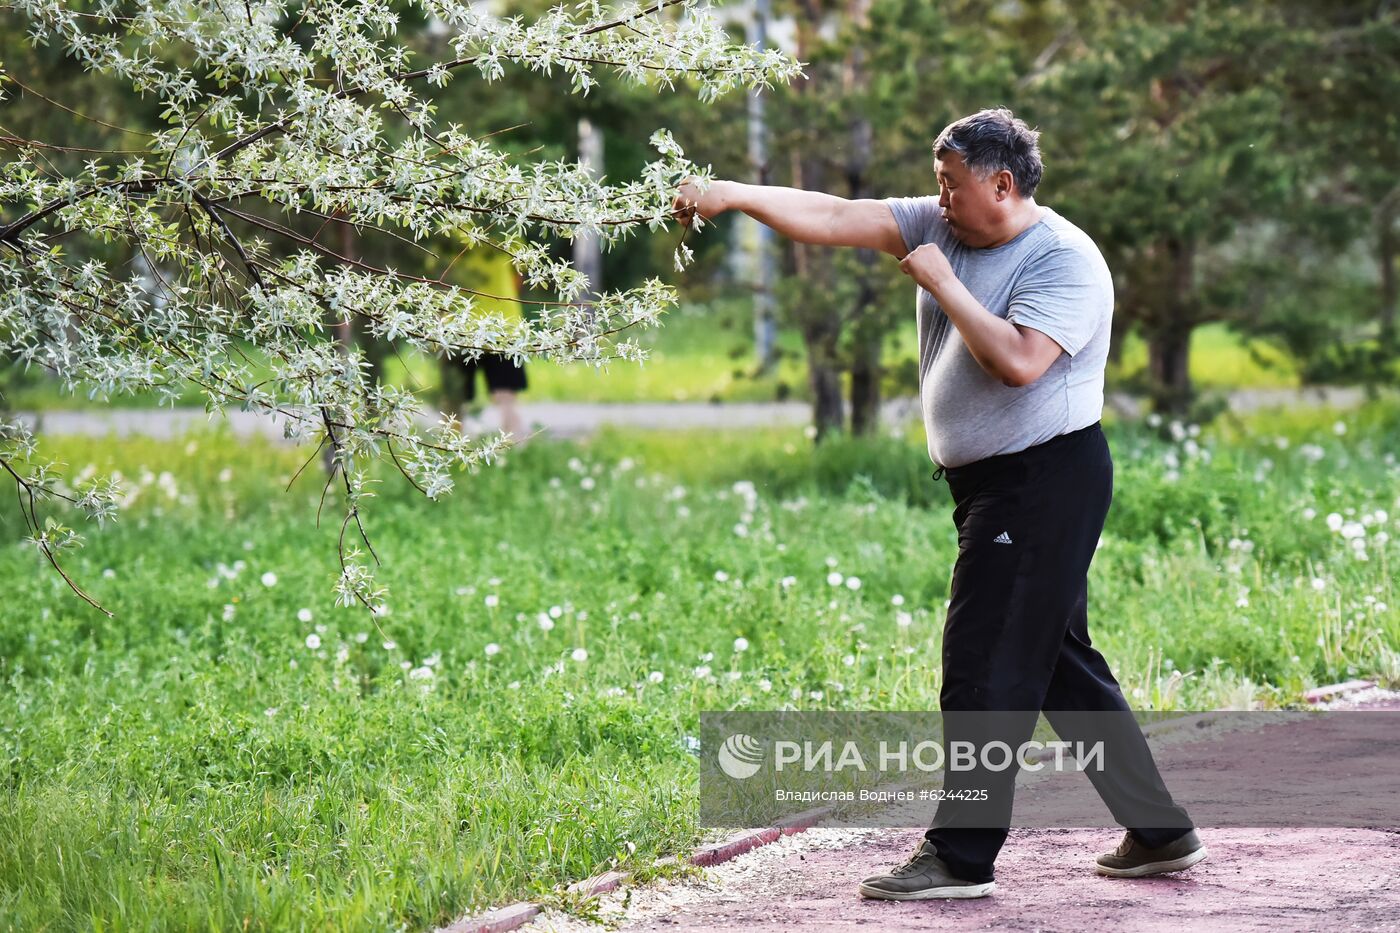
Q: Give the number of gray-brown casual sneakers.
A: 2